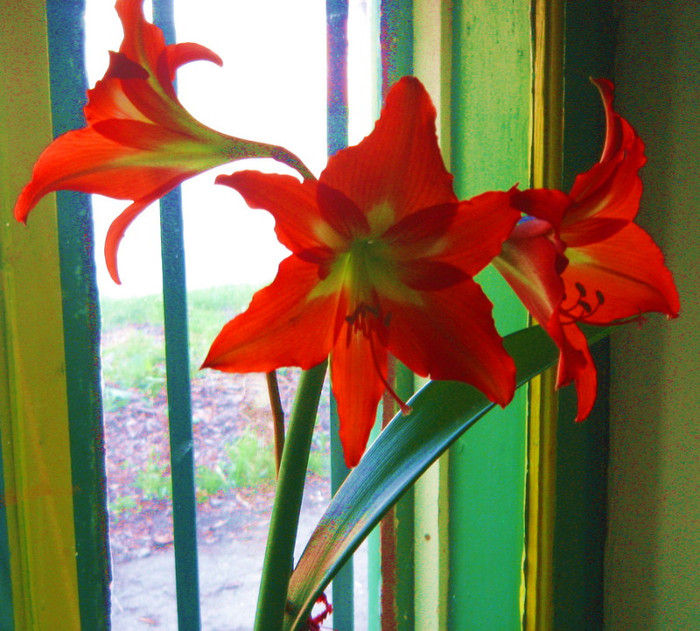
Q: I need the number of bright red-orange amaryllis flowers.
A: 3